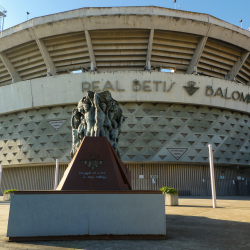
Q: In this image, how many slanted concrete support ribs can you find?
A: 6